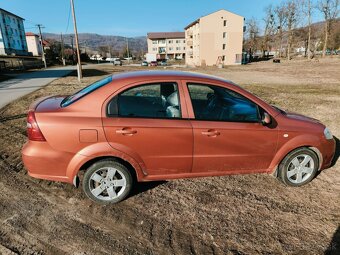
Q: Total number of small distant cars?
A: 4